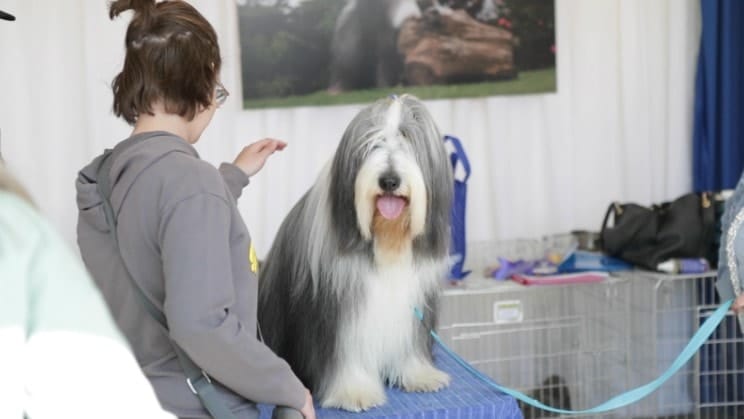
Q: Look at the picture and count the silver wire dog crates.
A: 2